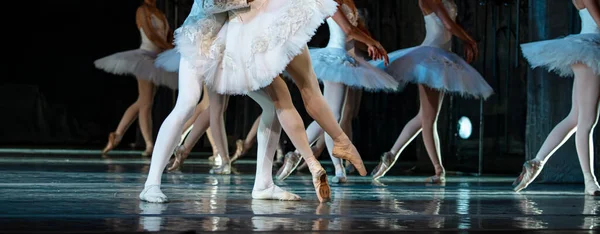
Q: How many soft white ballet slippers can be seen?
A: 2